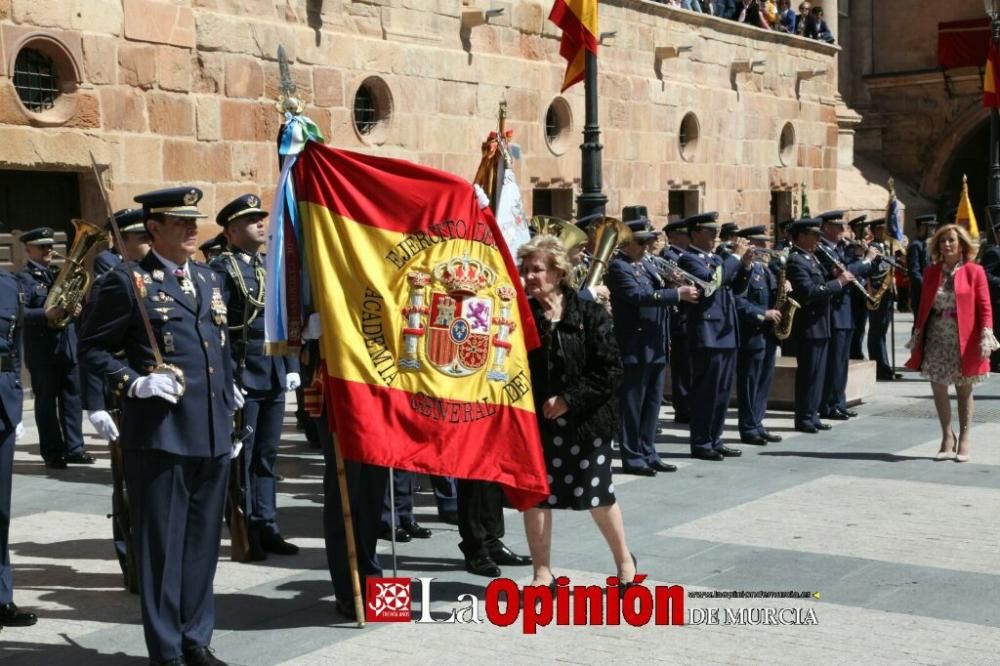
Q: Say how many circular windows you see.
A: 5